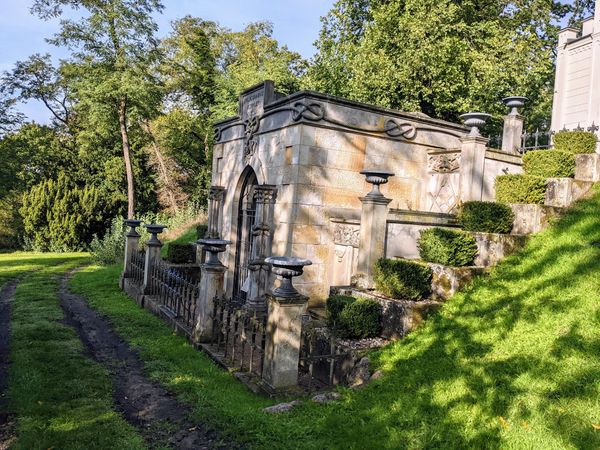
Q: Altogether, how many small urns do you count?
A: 7